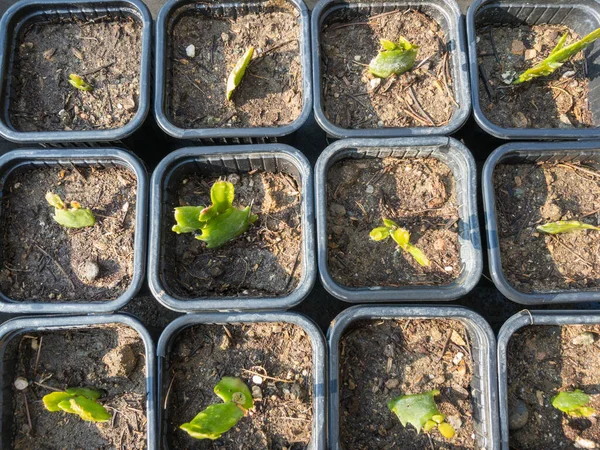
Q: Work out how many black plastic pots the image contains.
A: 12